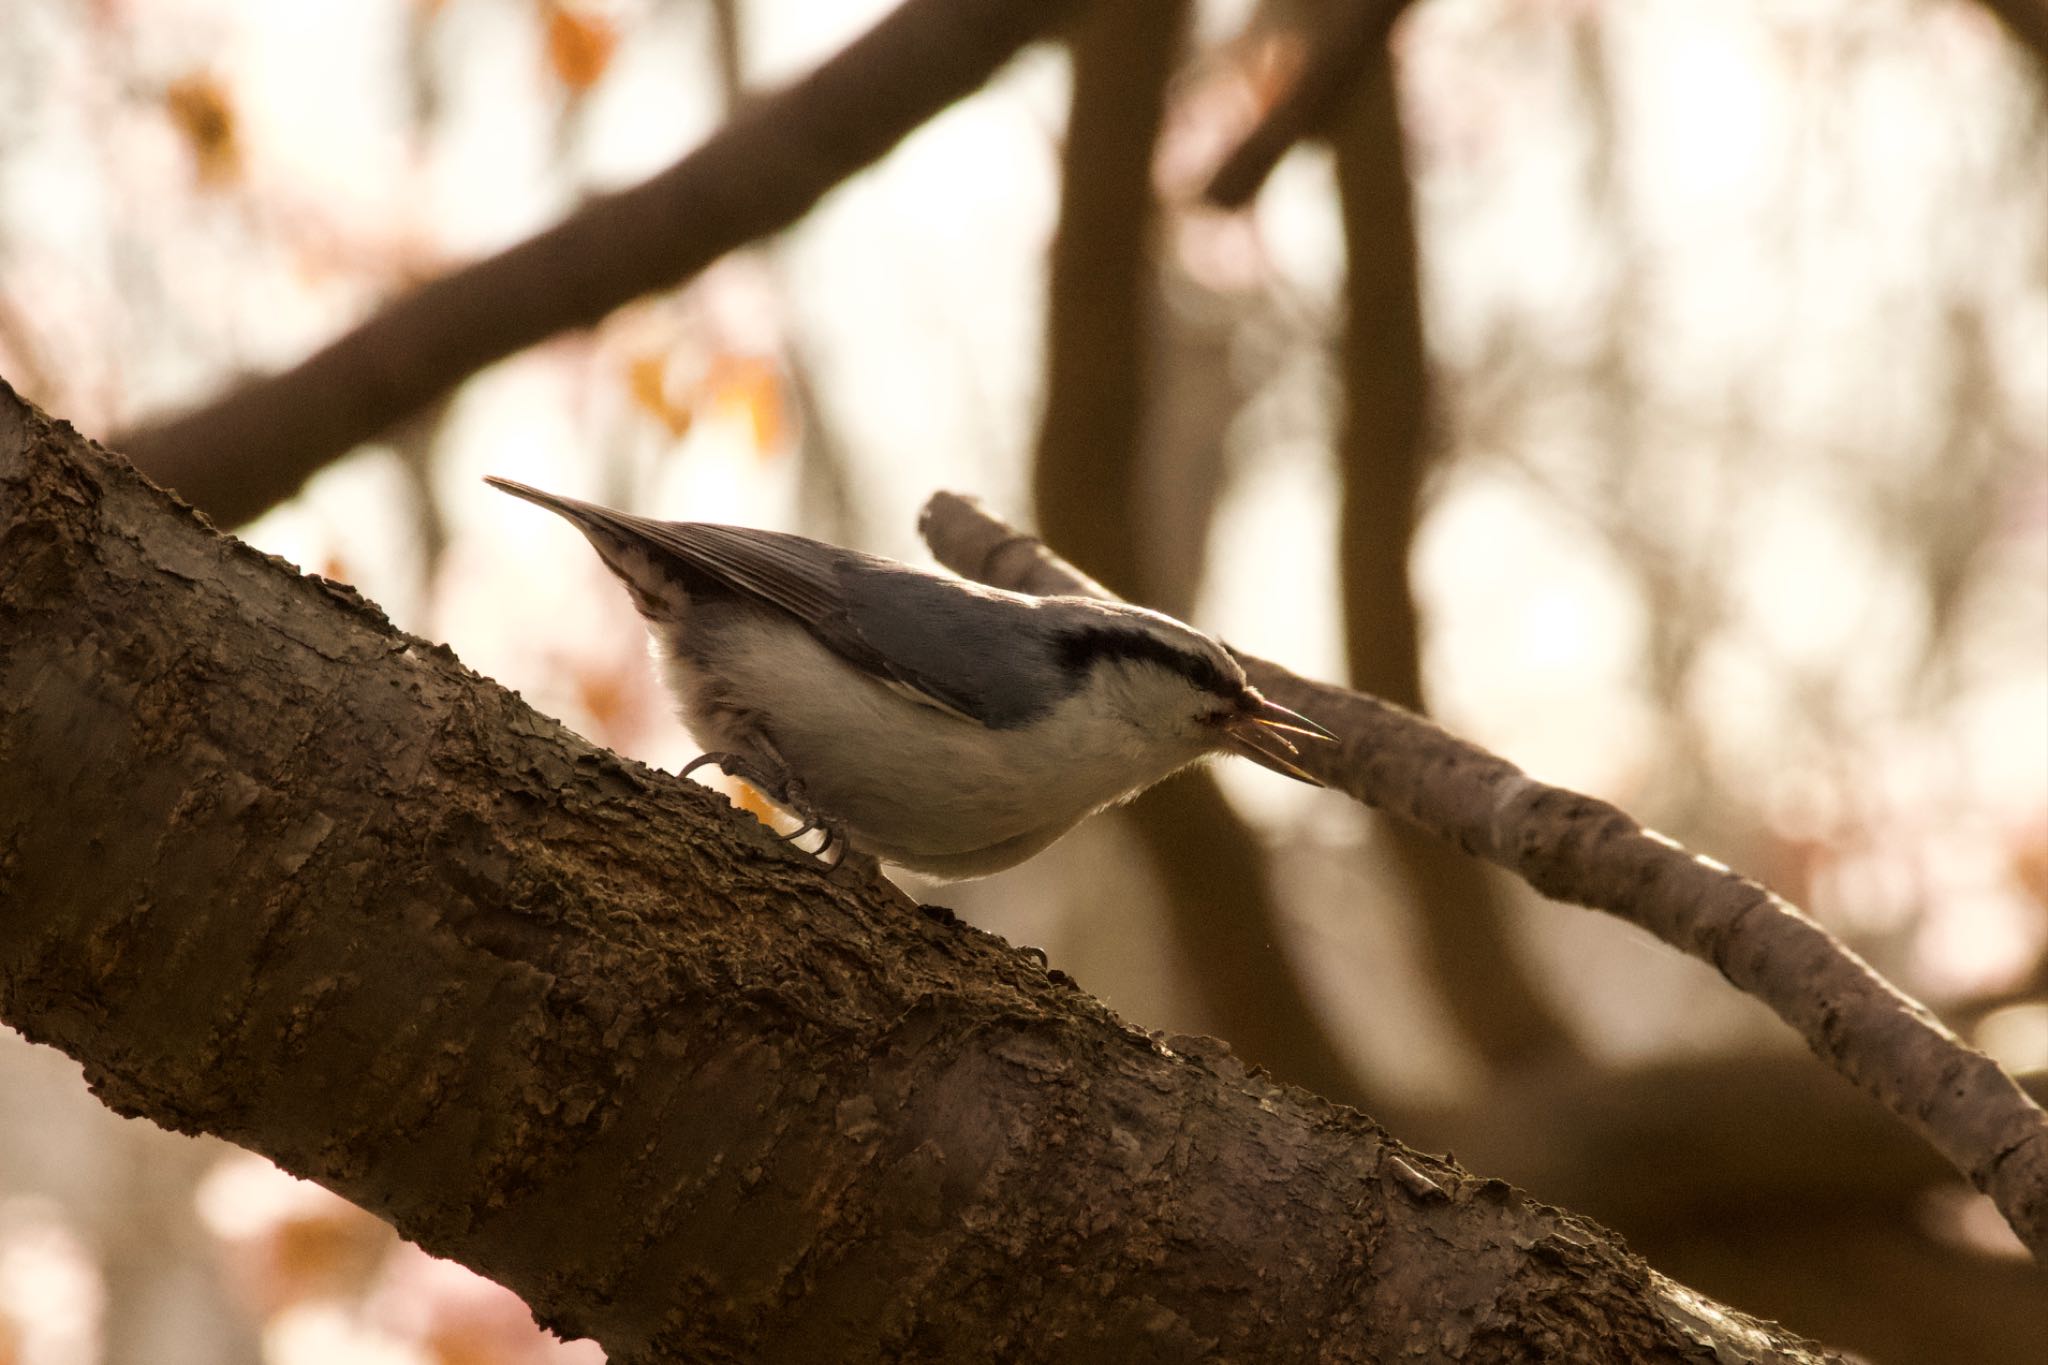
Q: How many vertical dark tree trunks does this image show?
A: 2